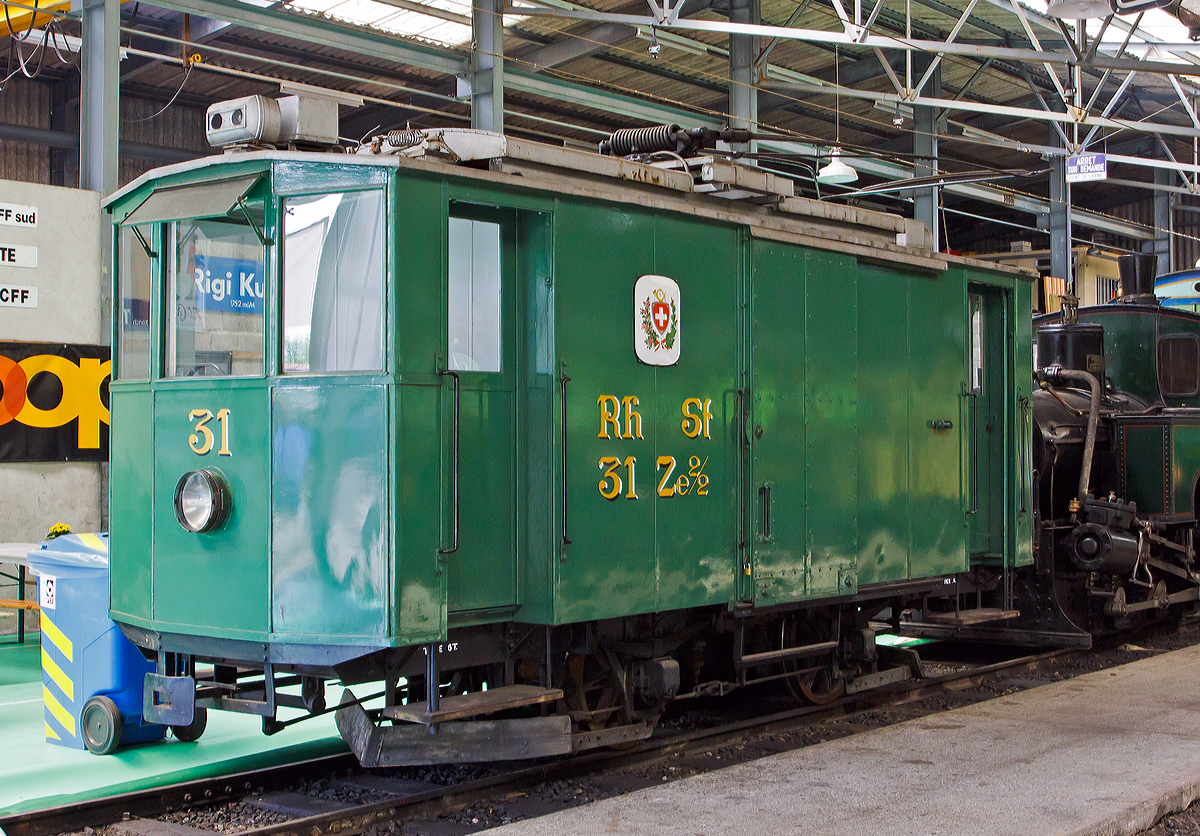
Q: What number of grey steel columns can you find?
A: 6